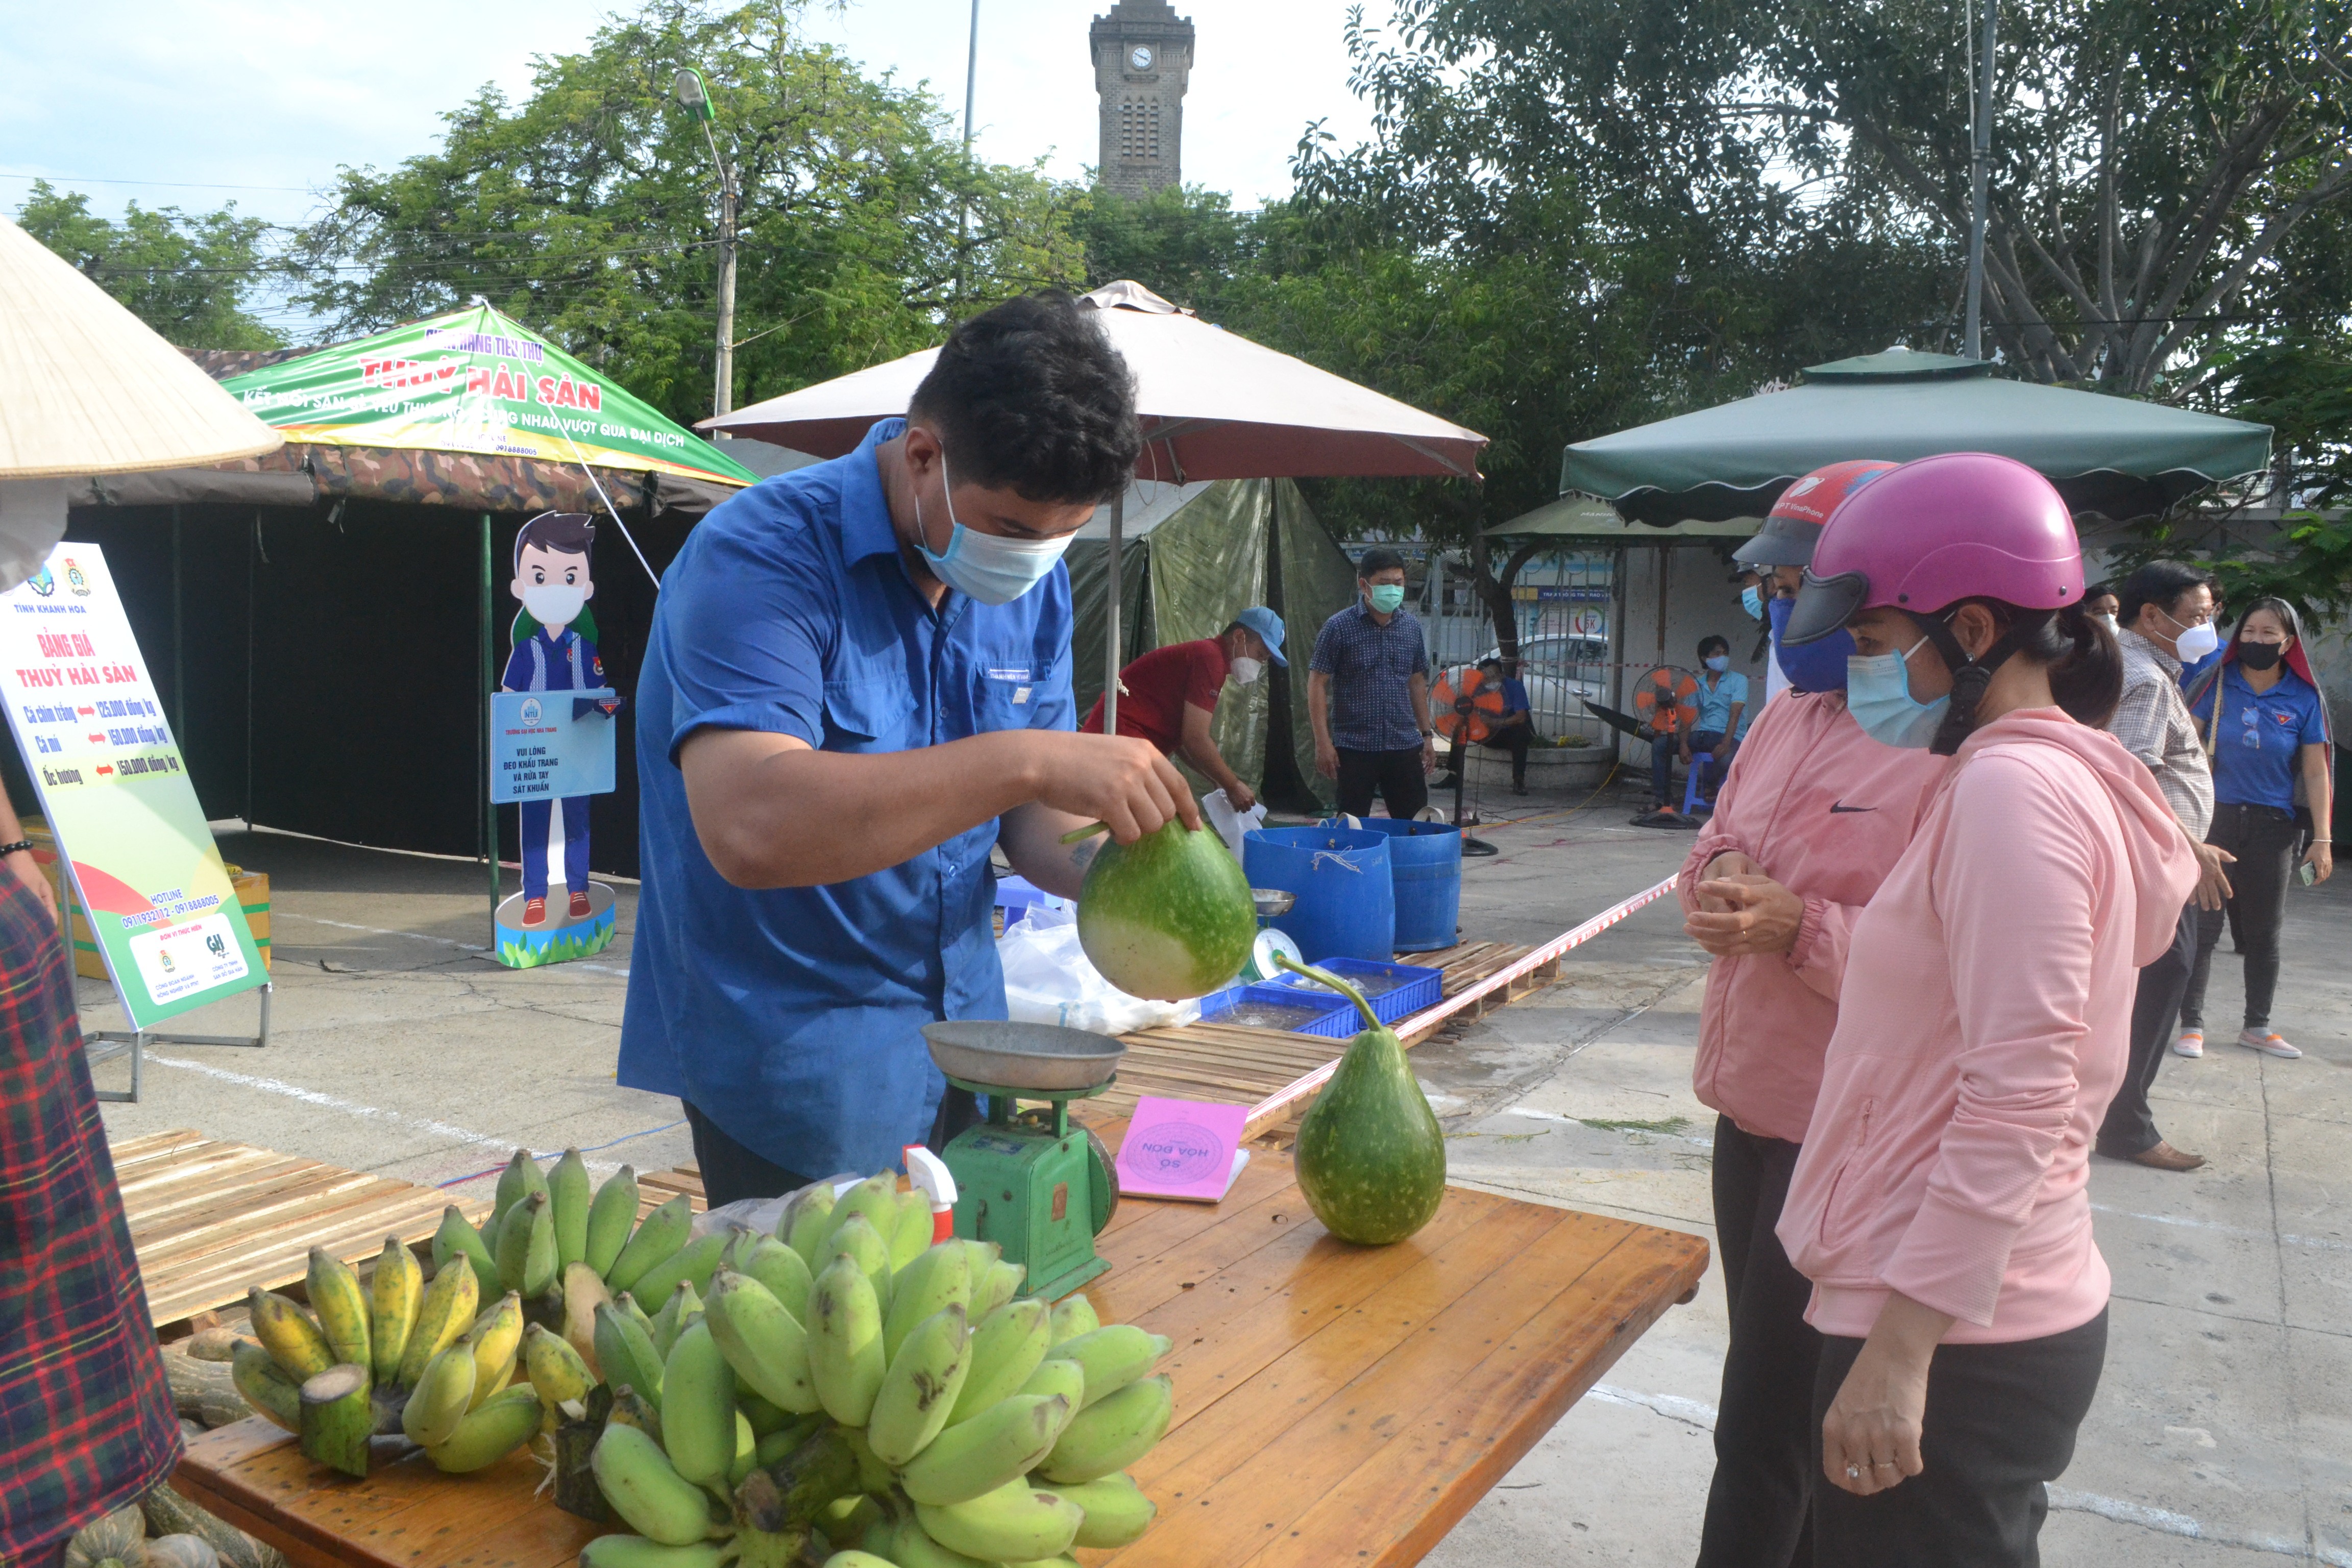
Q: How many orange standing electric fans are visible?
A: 2